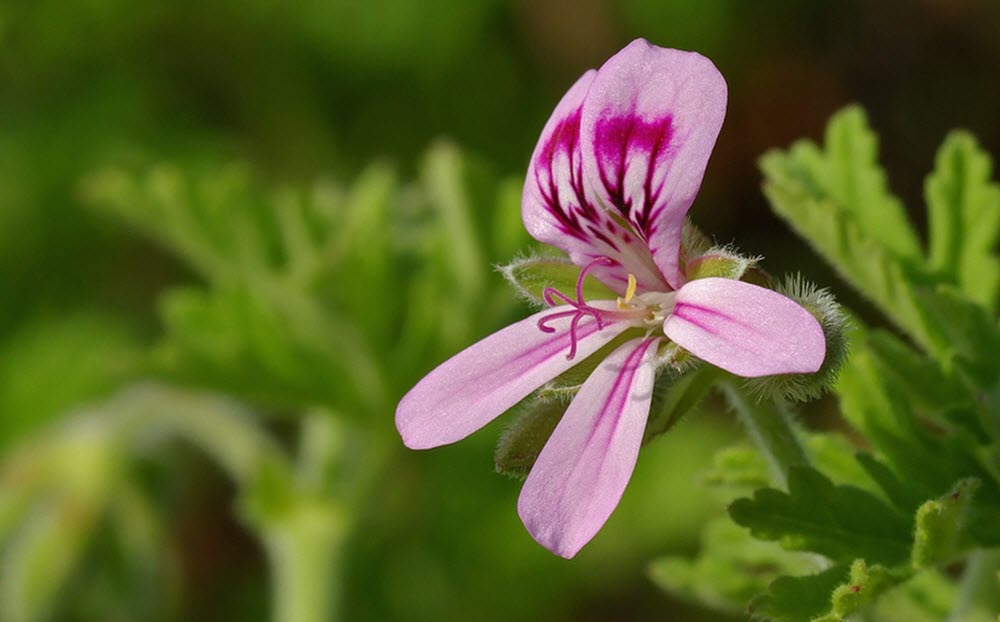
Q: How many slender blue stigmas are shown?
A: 0